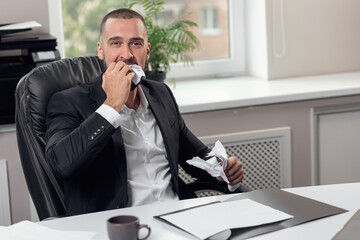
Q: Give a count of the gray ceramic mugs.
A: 1